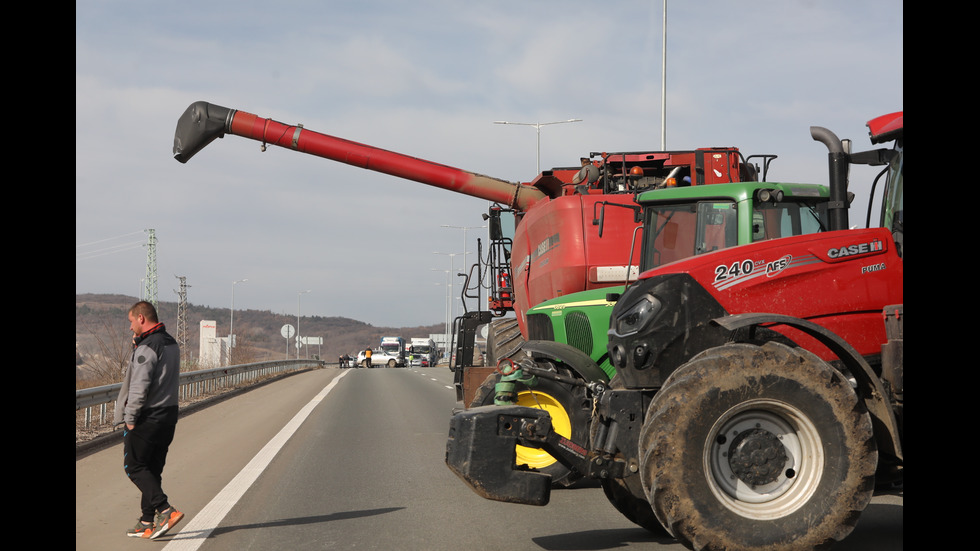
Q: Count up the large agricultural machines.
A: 3